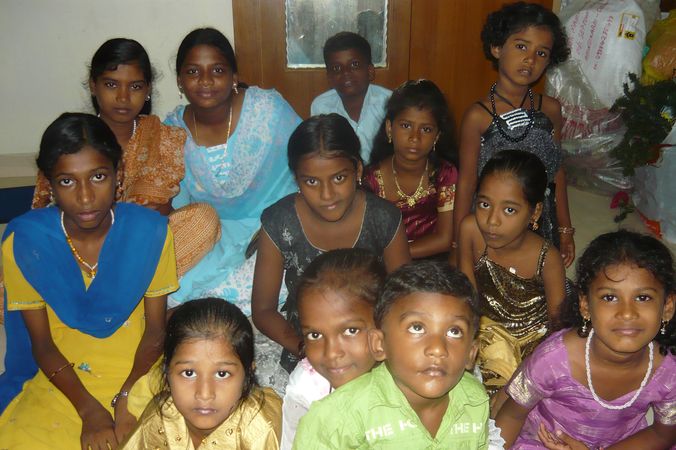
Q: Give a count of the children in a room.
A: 12